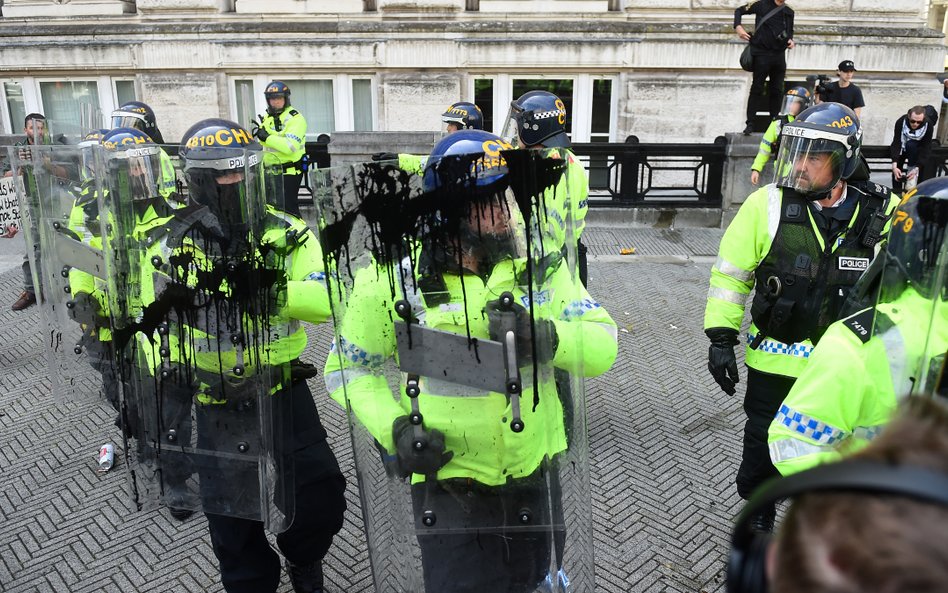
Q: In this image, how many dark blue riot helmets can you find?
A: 11